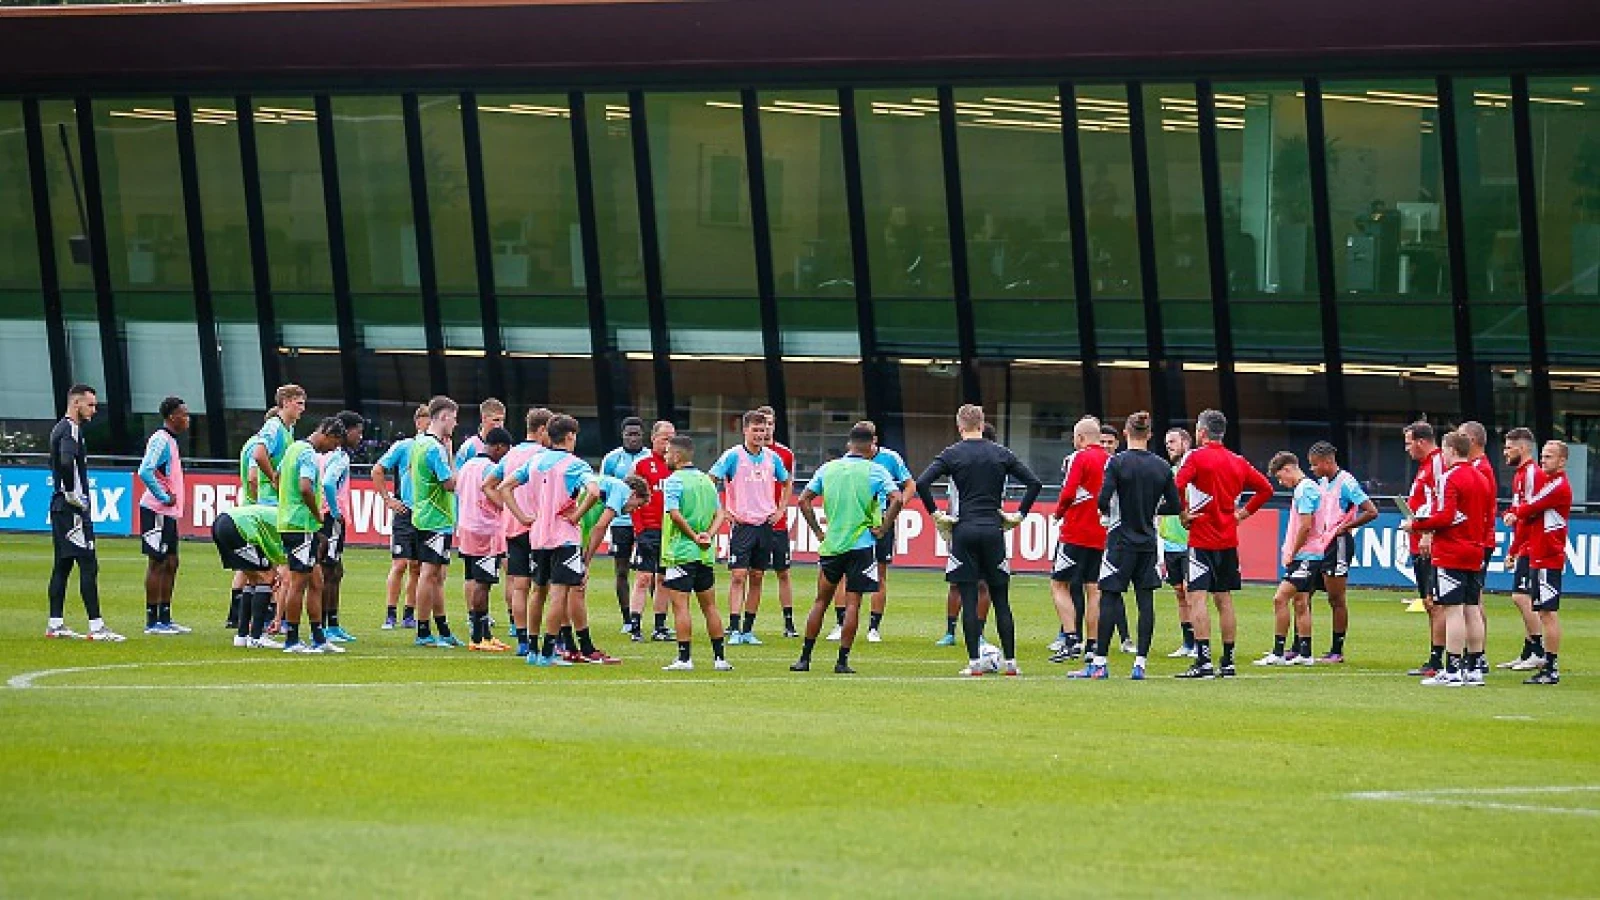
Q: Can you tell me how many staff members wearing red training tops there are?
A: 9